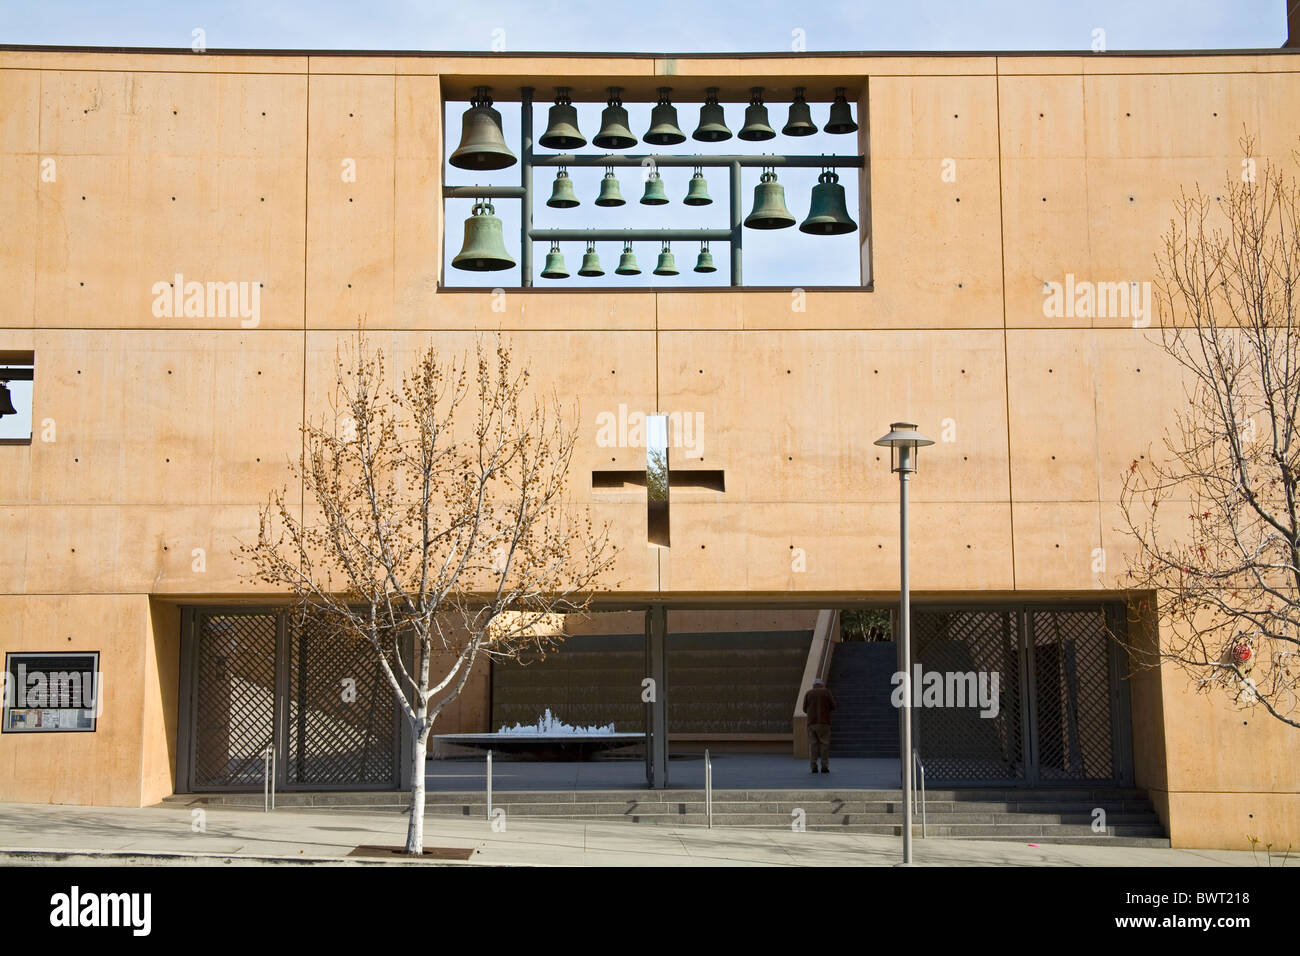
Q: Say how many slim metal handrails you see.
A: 4